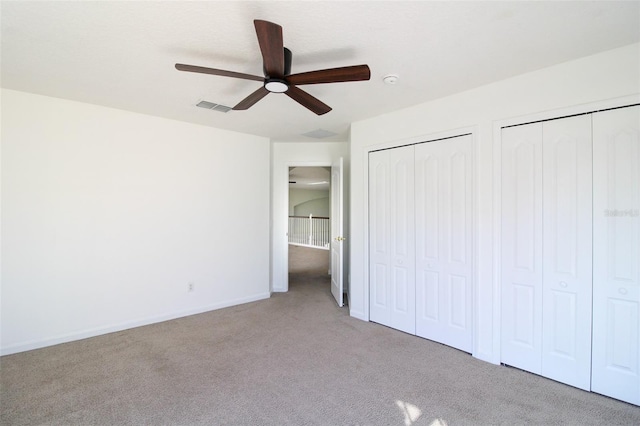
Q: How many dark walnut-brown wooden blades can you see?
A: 5